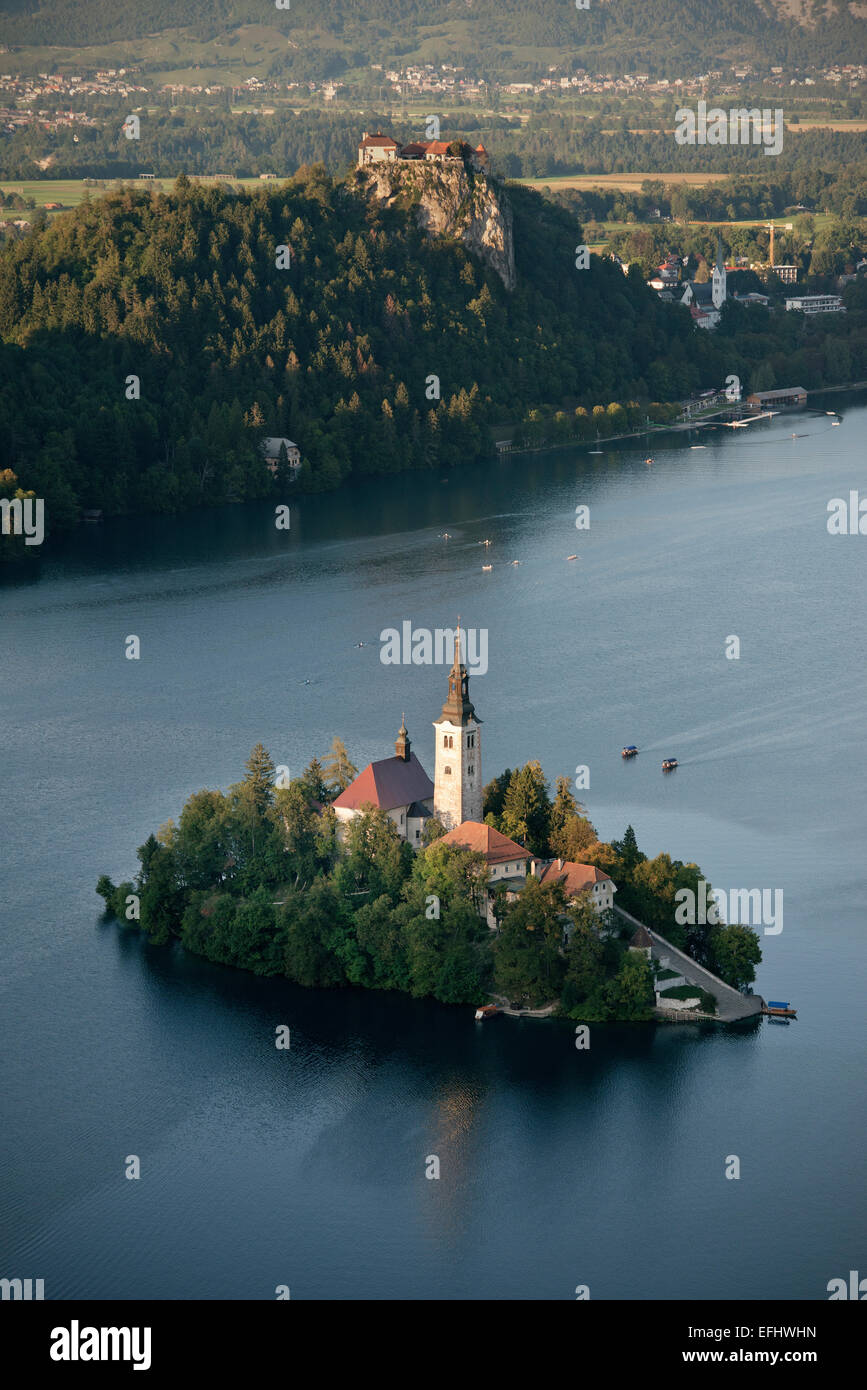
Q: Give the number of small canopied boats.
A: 3